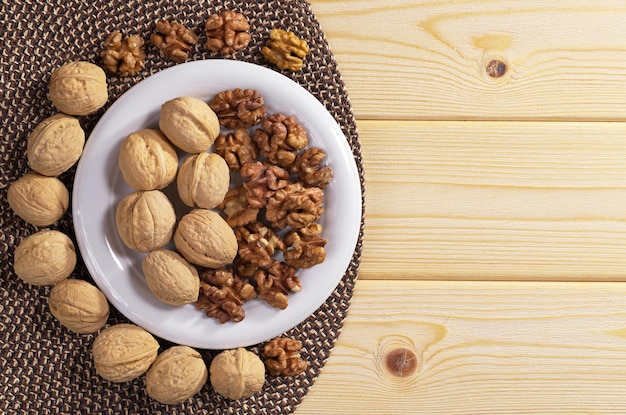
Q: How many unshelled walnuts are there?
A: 14